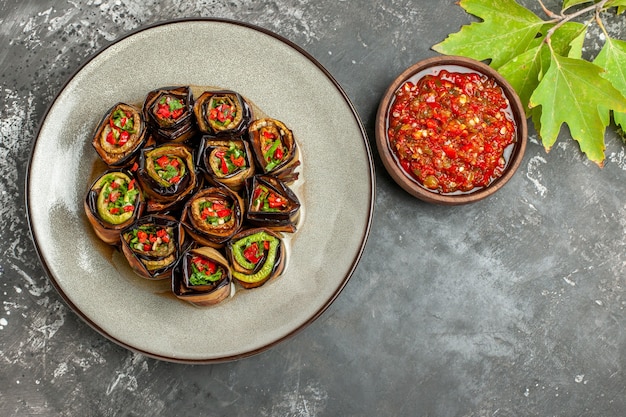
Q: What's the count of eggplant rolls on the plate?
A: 12